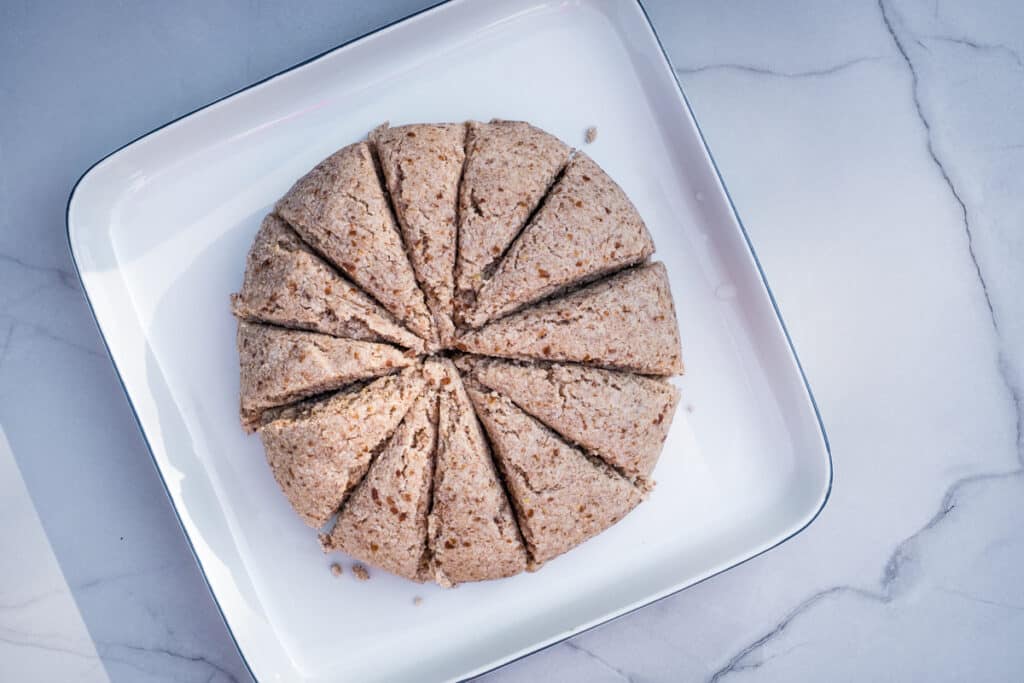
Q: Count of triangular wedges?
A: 12